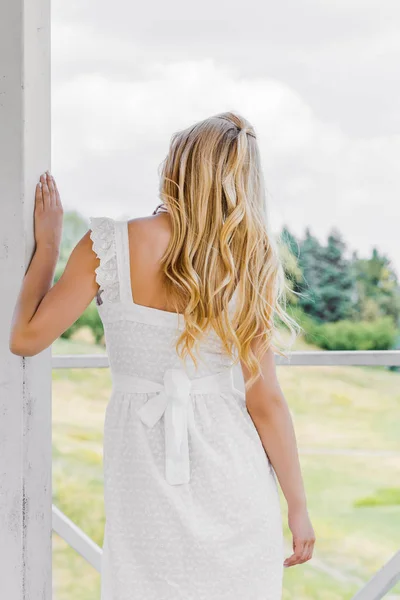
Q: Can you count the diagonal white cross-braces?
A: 2